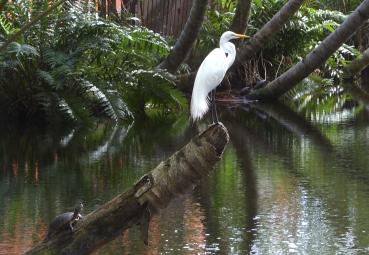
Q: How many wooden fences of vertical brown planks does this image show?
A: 1